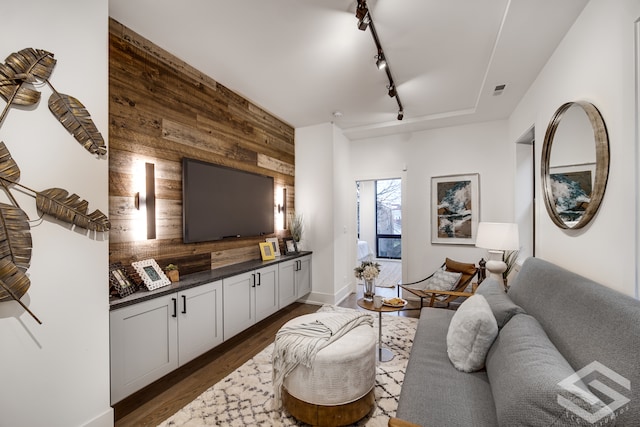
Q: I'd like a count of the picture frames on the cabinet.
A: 5